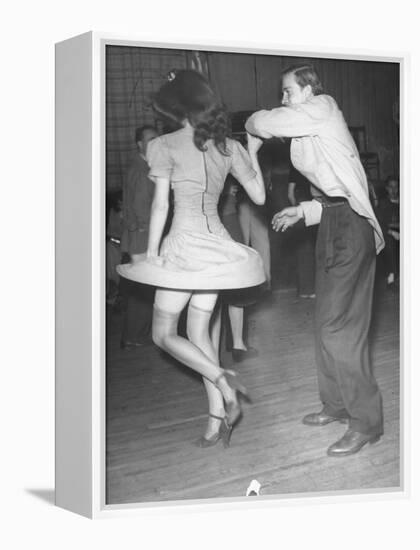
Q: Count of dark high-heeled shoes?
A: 2